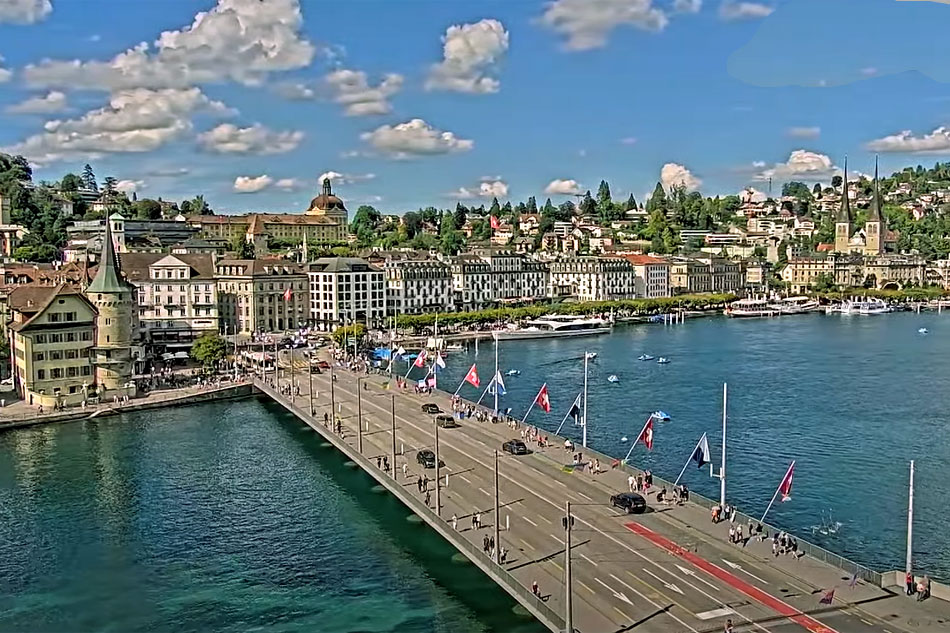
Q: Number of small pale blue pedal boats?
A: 6